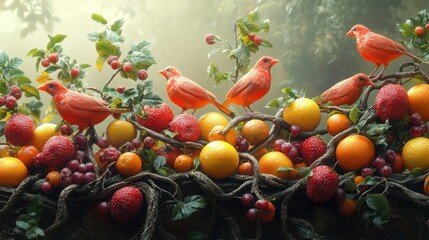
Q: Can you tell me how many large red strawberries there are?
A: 8